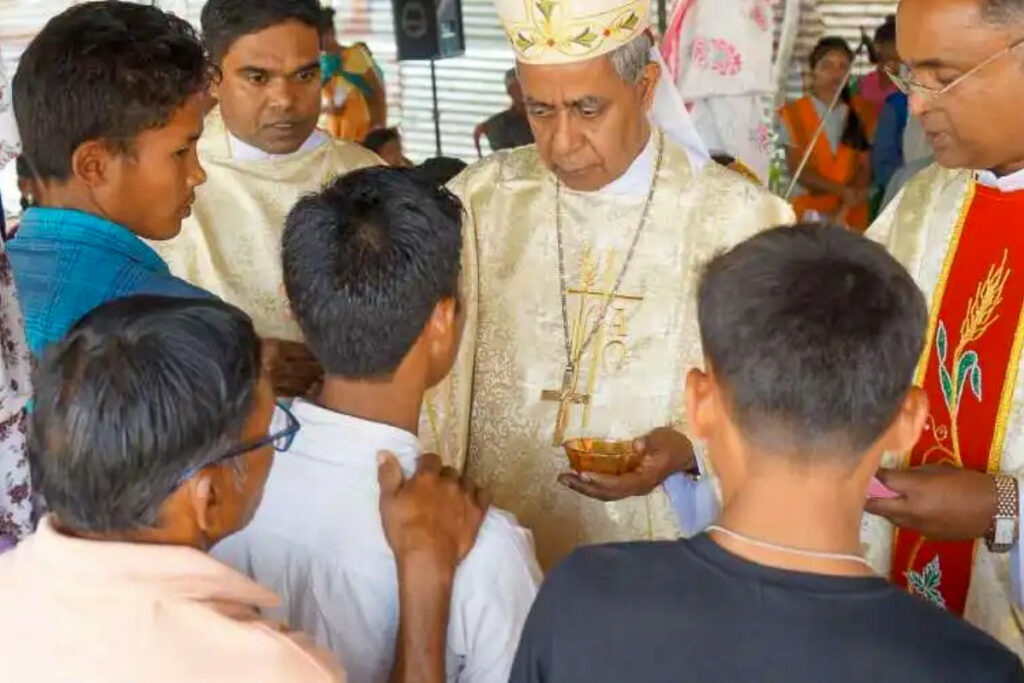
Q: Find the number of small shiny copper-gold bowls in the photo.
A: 1